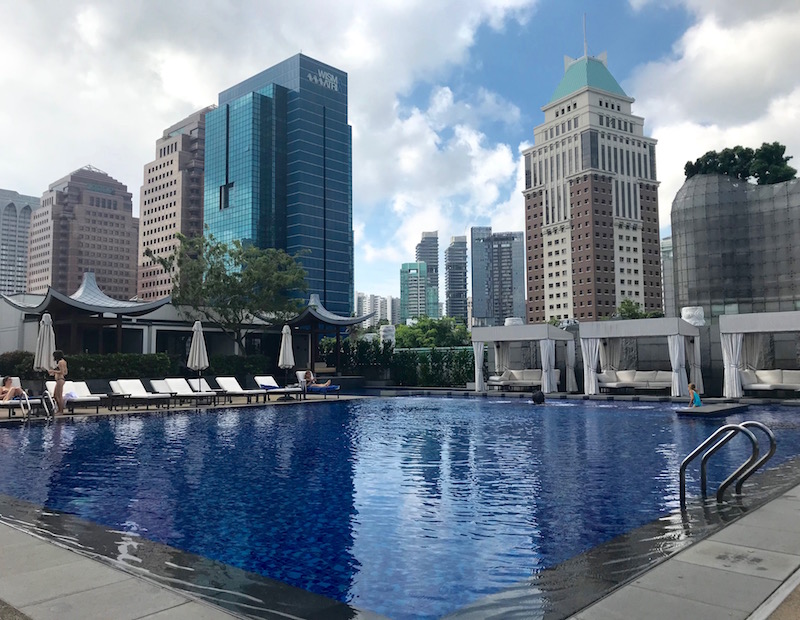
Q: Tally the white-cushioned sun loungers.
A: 11